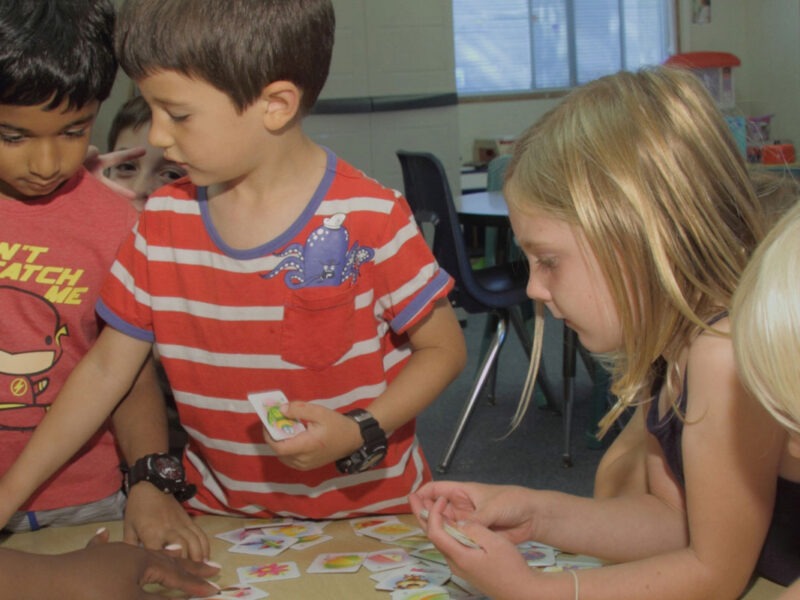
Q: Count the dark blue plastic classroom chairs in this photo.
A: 1